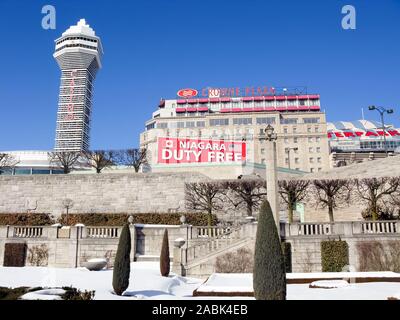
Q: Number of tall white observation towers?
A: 1